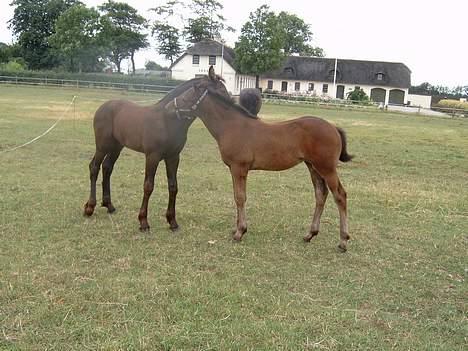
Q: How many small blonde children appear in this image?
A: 0